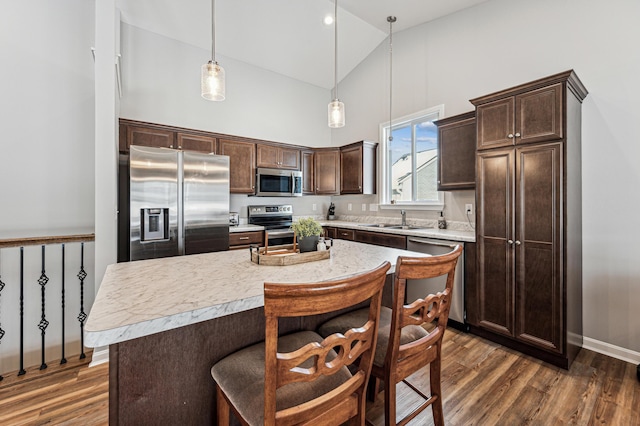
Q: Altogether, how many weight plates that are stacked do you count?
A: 0